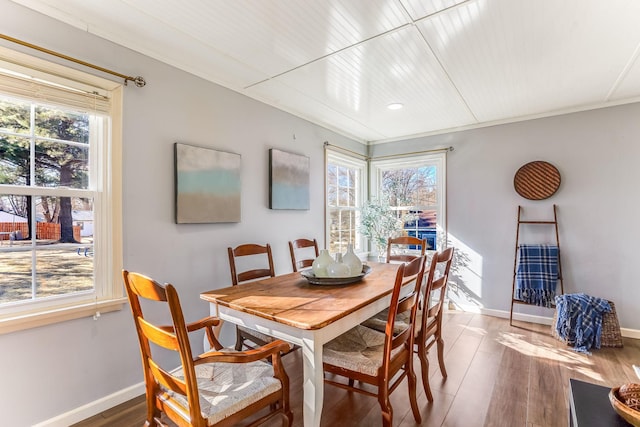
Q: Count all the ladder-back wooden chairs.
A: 6